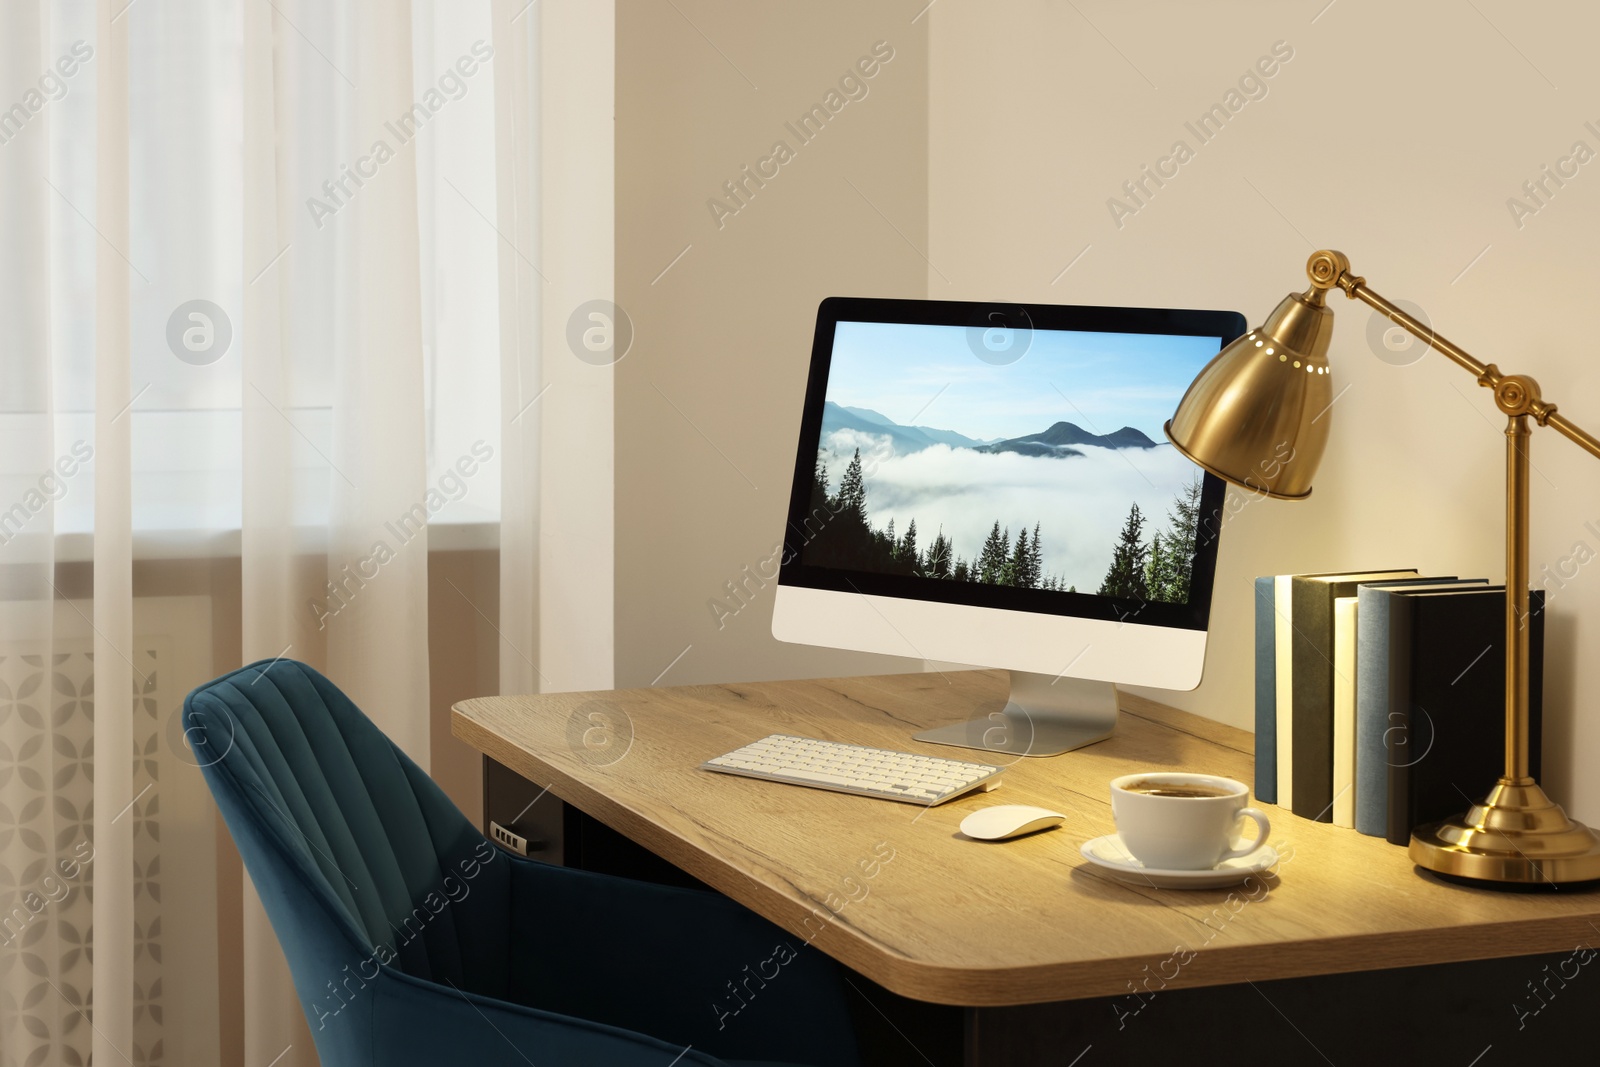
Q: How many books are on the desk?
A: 6